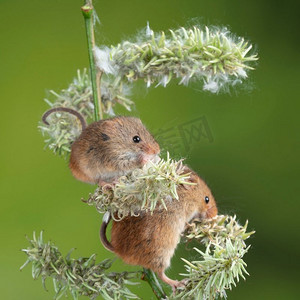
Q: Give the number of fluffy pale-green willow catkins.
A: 5